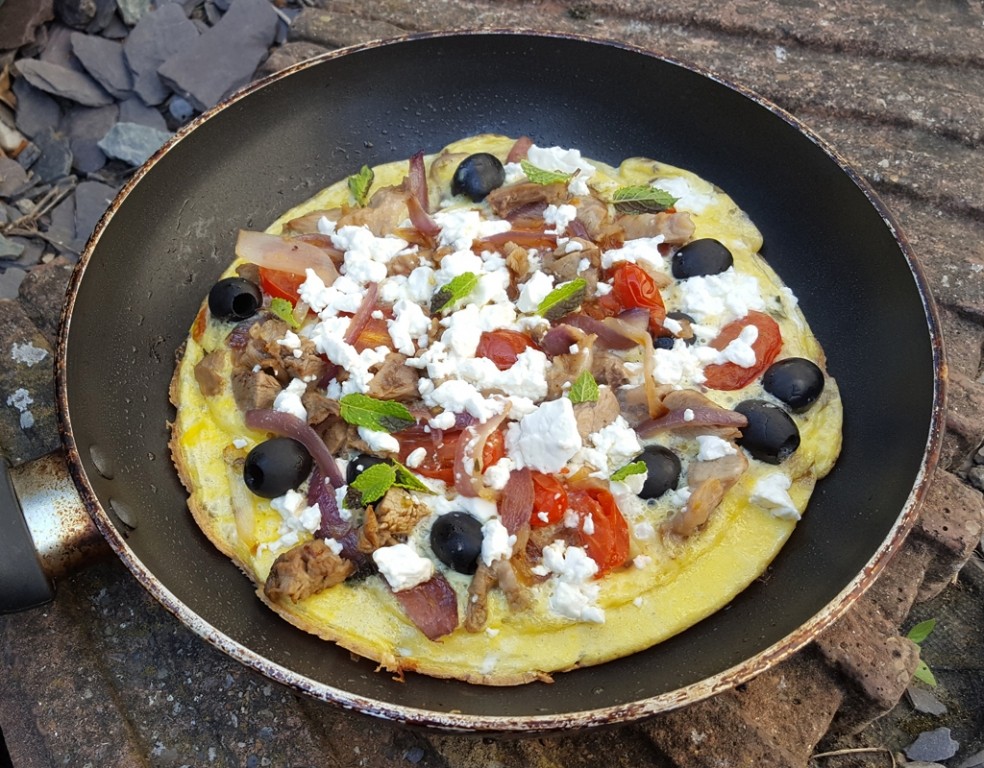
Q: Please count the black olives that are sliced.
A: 0